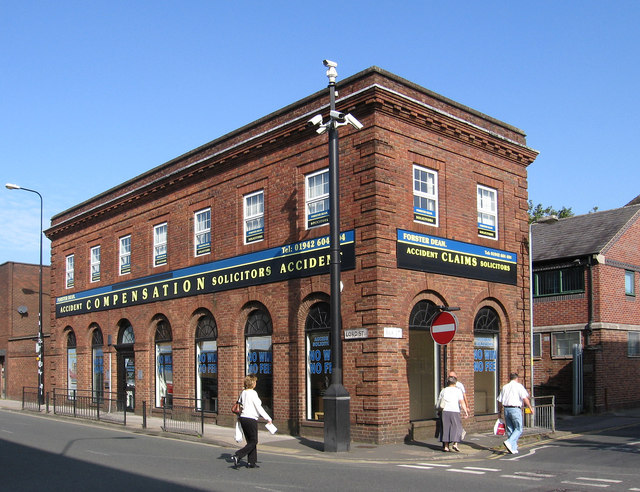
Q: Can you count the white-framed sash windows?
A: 9